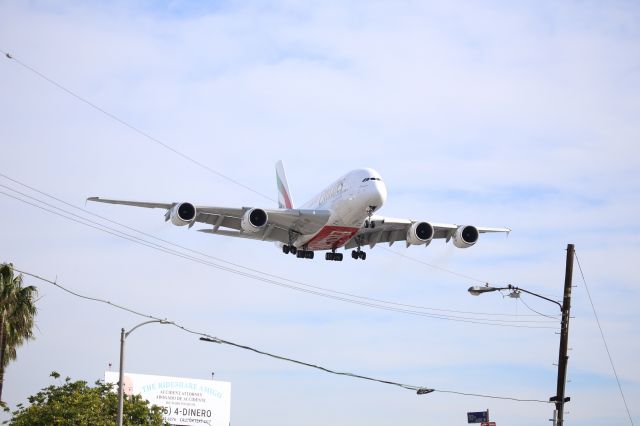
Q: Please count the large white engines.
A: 4